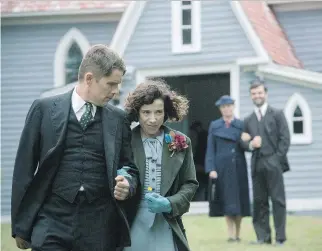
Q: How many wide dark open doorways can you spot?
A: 1